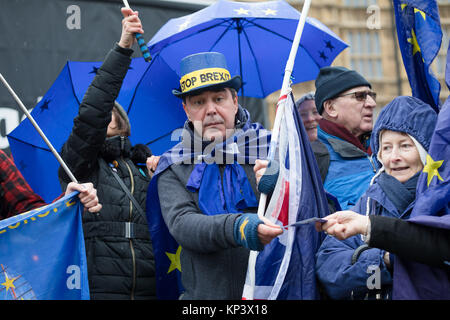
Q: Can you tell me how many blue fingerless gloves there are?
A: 2